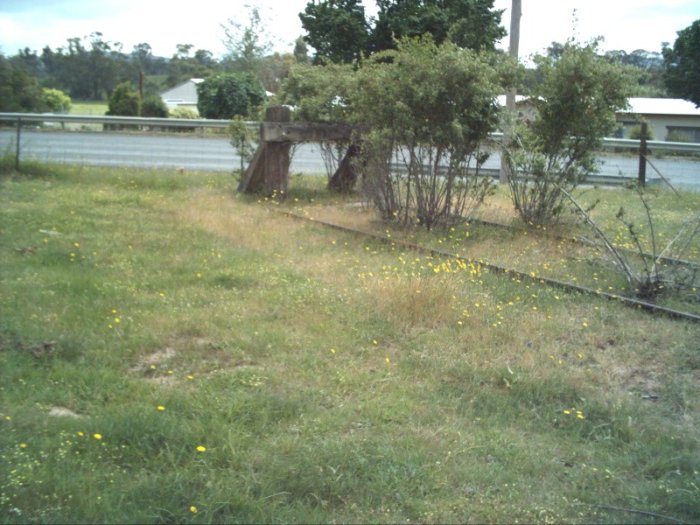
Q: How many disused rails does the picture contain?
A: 2